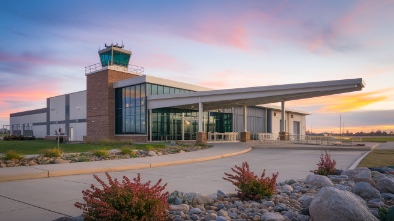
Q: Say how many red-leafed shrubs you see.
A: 3